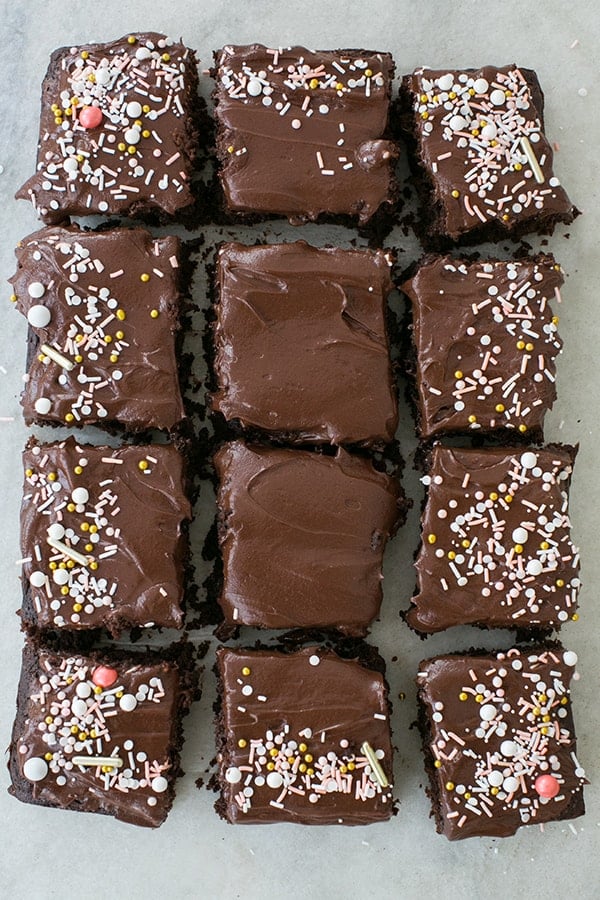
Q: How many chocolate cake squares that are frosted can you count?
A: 12